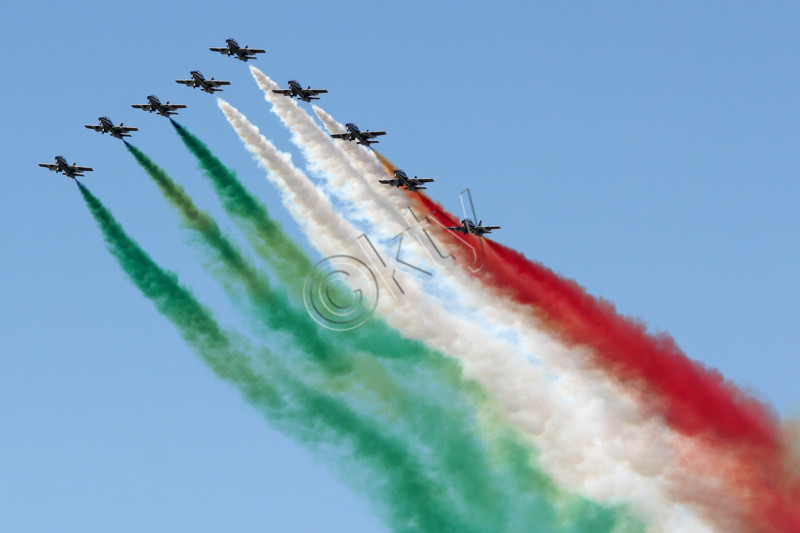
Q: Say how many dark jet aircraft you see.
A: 9